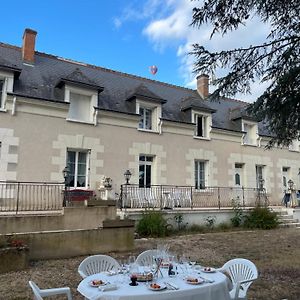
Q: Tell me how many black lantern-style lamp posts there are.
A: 4